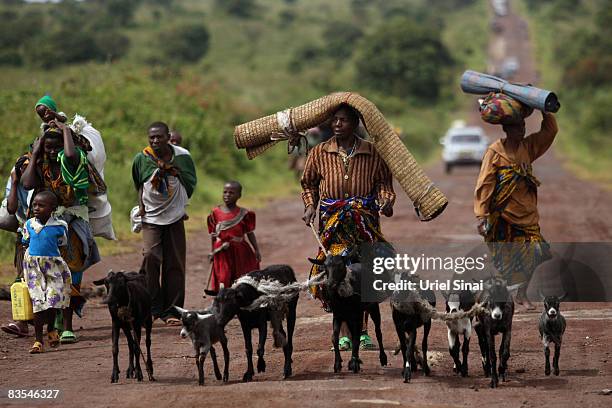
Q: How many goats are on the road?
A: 8